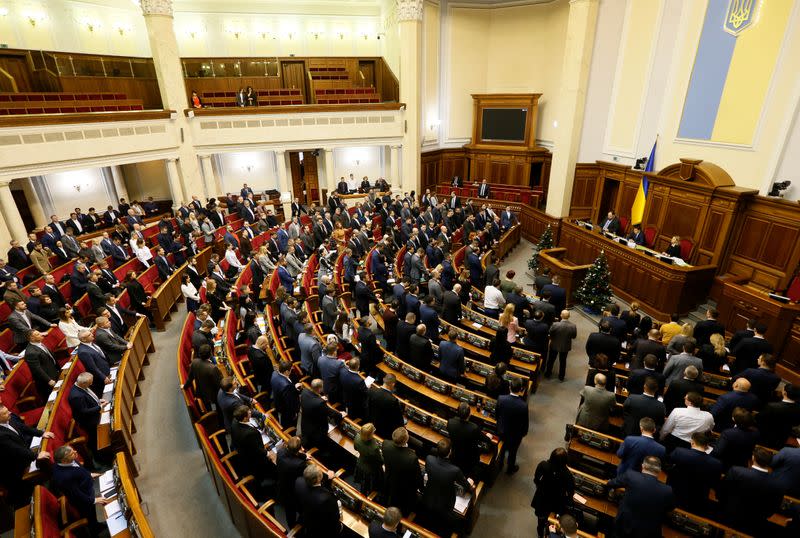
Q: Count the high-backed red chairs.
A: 4